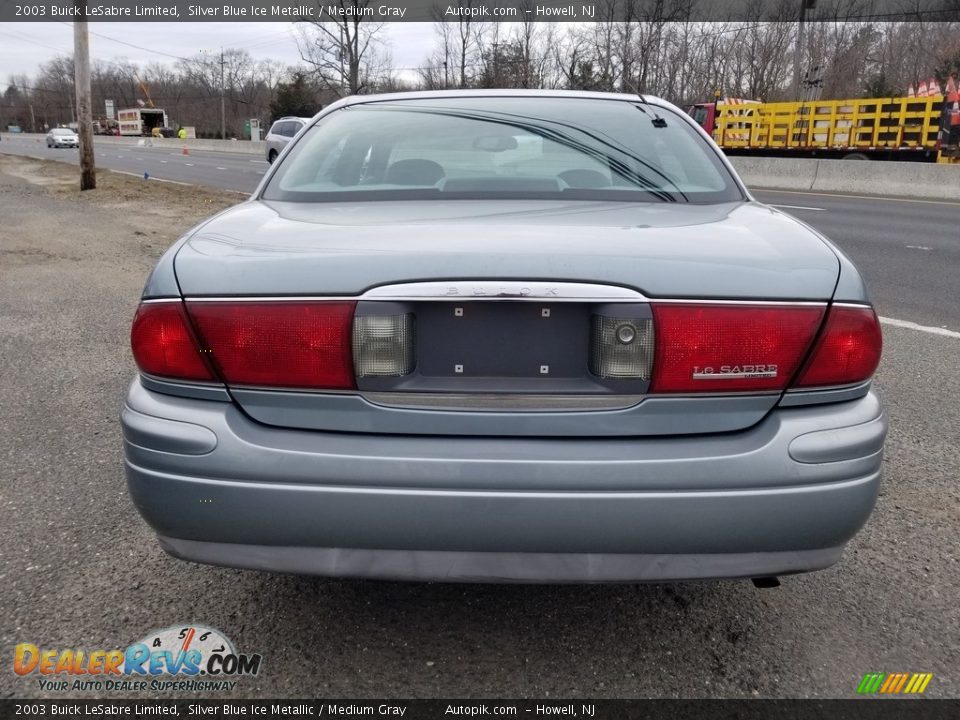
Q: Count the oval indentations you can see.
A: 2